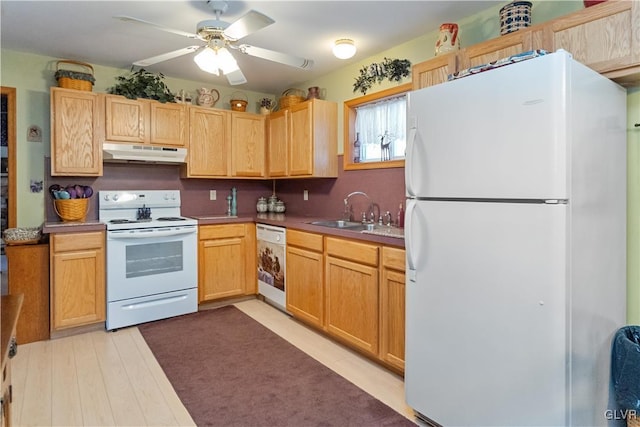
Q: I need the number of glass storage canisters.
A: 3